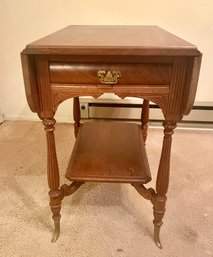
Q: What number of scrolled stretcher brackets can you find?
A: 2